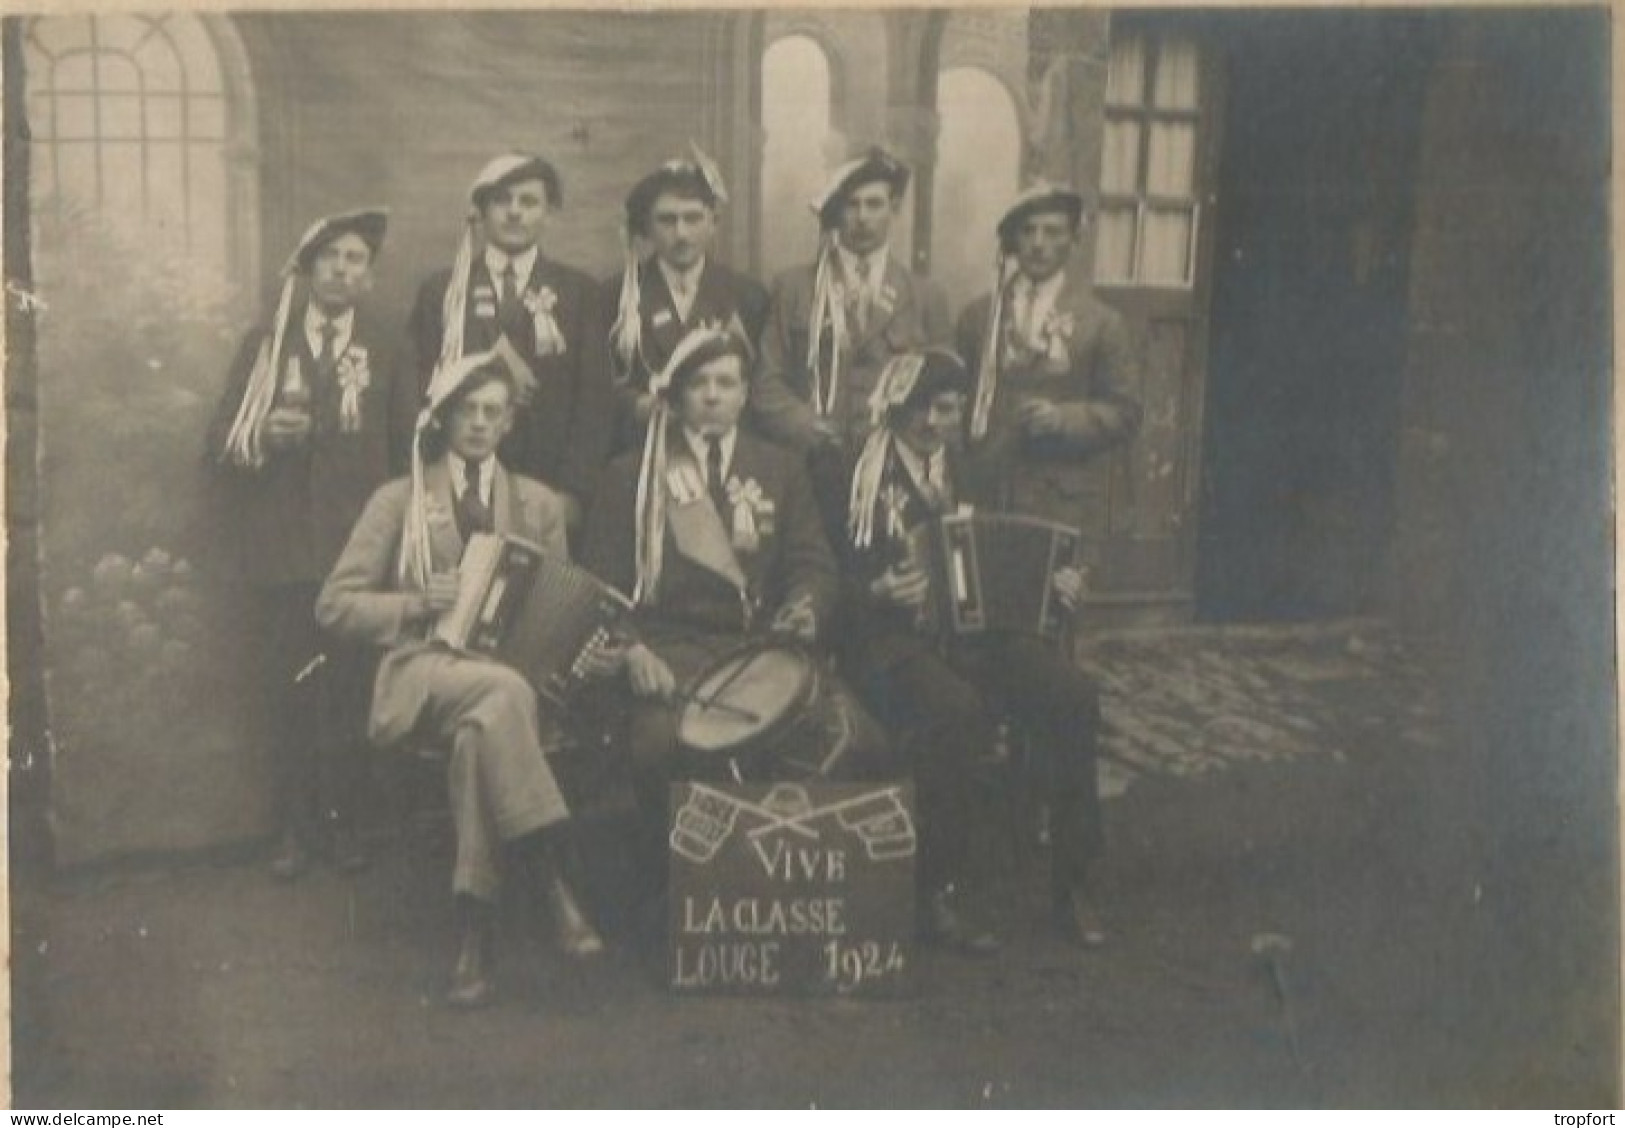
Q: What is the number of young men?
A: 8